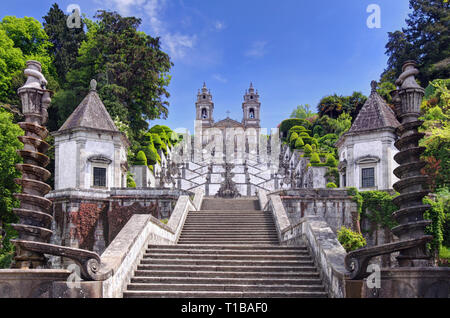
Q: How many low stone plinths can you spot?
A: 2